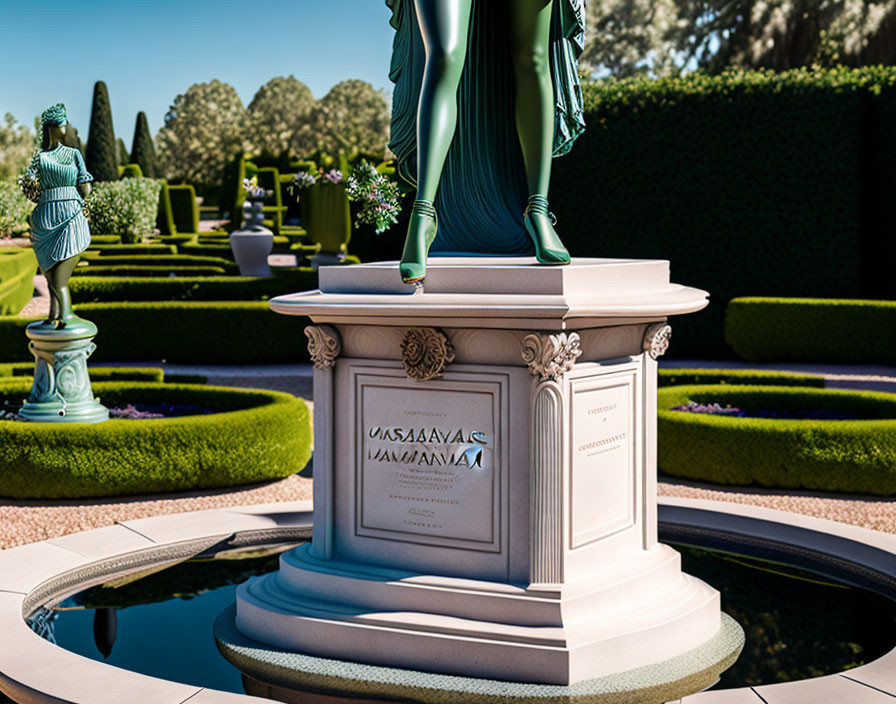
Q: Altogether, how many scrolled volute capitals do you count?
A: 3